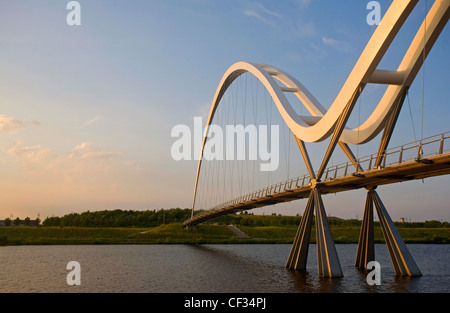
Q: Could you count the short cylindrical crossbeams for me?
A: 4